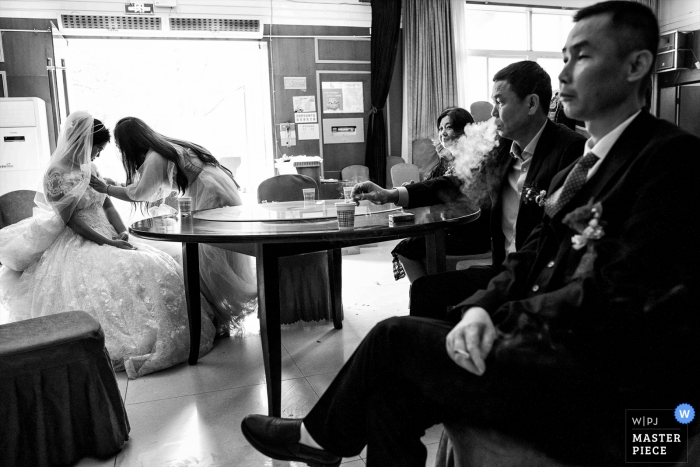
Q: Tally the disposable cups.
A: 4